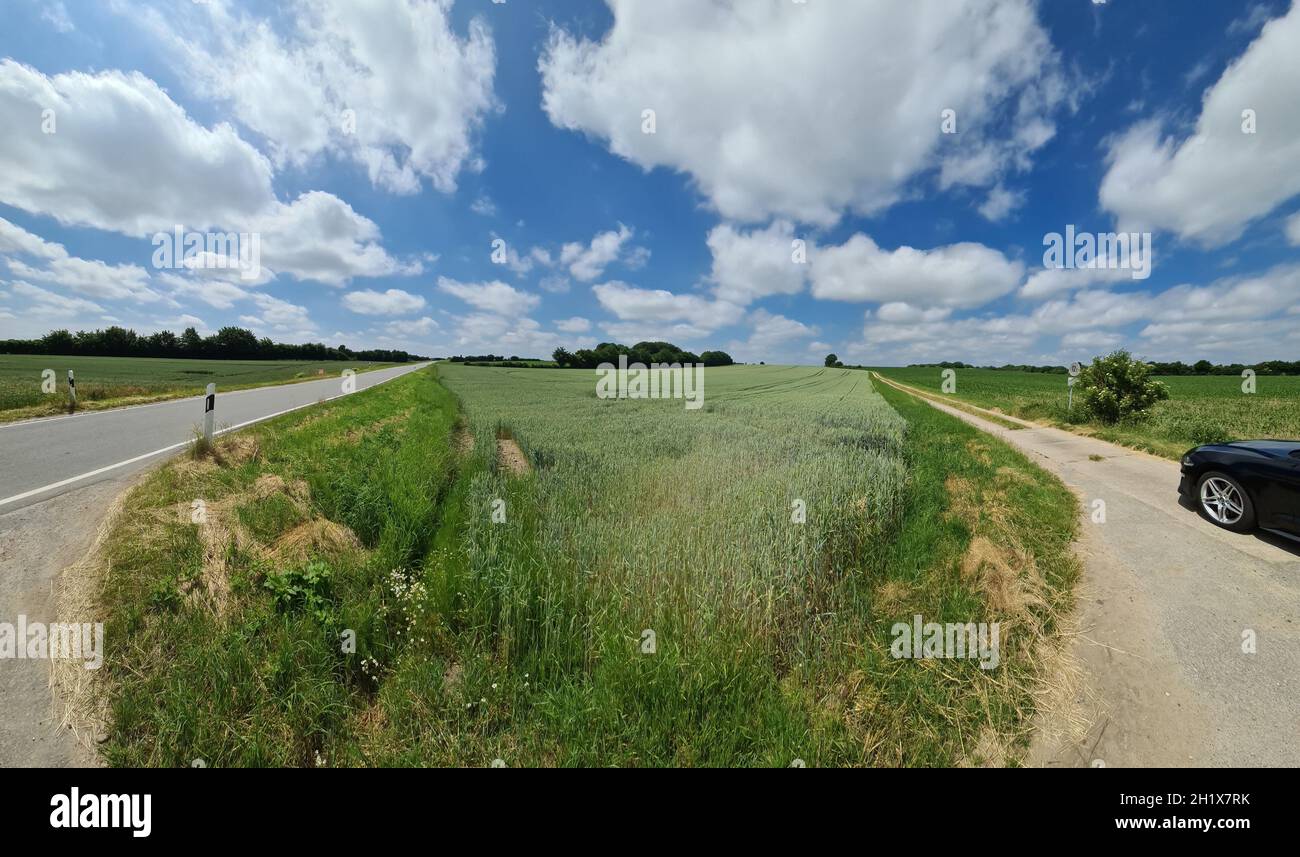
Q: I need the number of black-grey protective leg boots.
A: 0